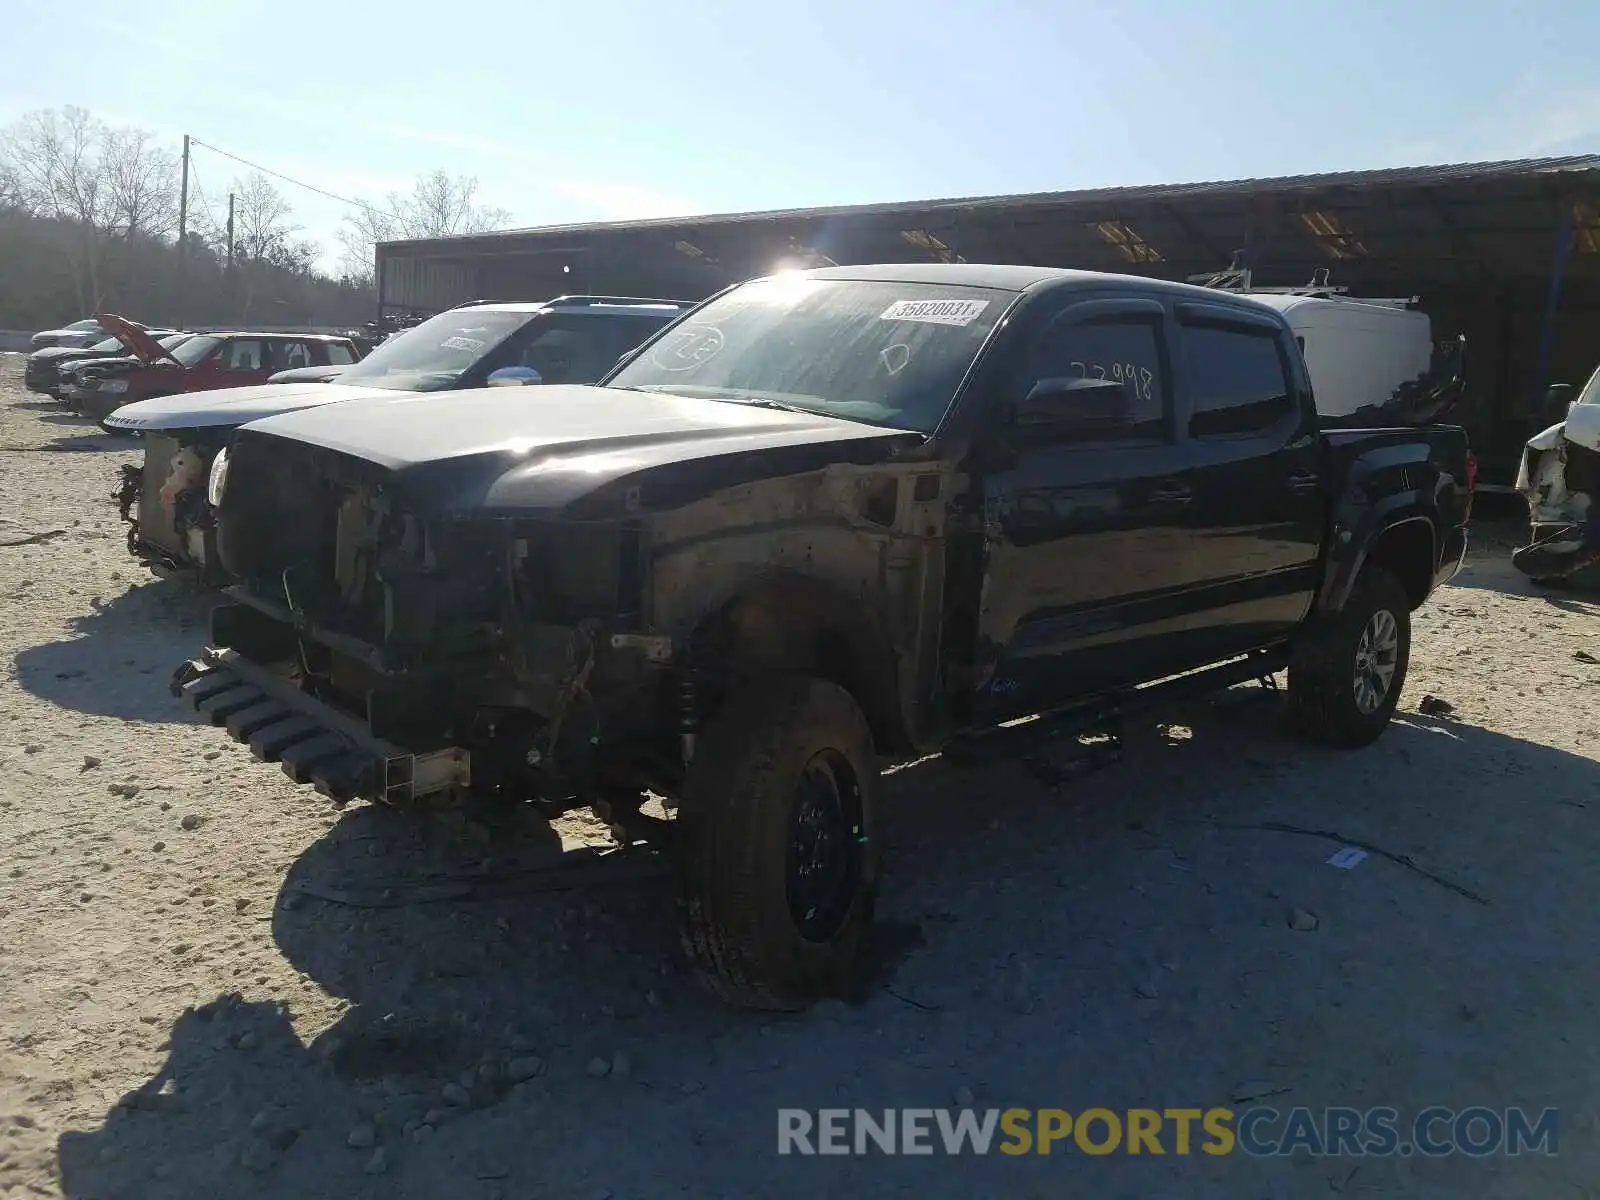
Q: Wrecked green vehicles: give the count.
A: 0